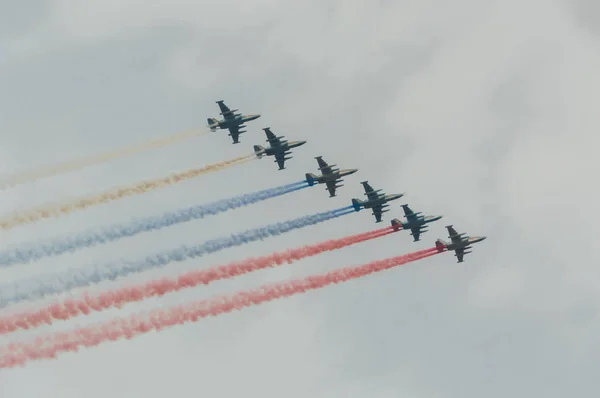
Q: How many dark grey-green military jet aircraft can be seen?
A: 6